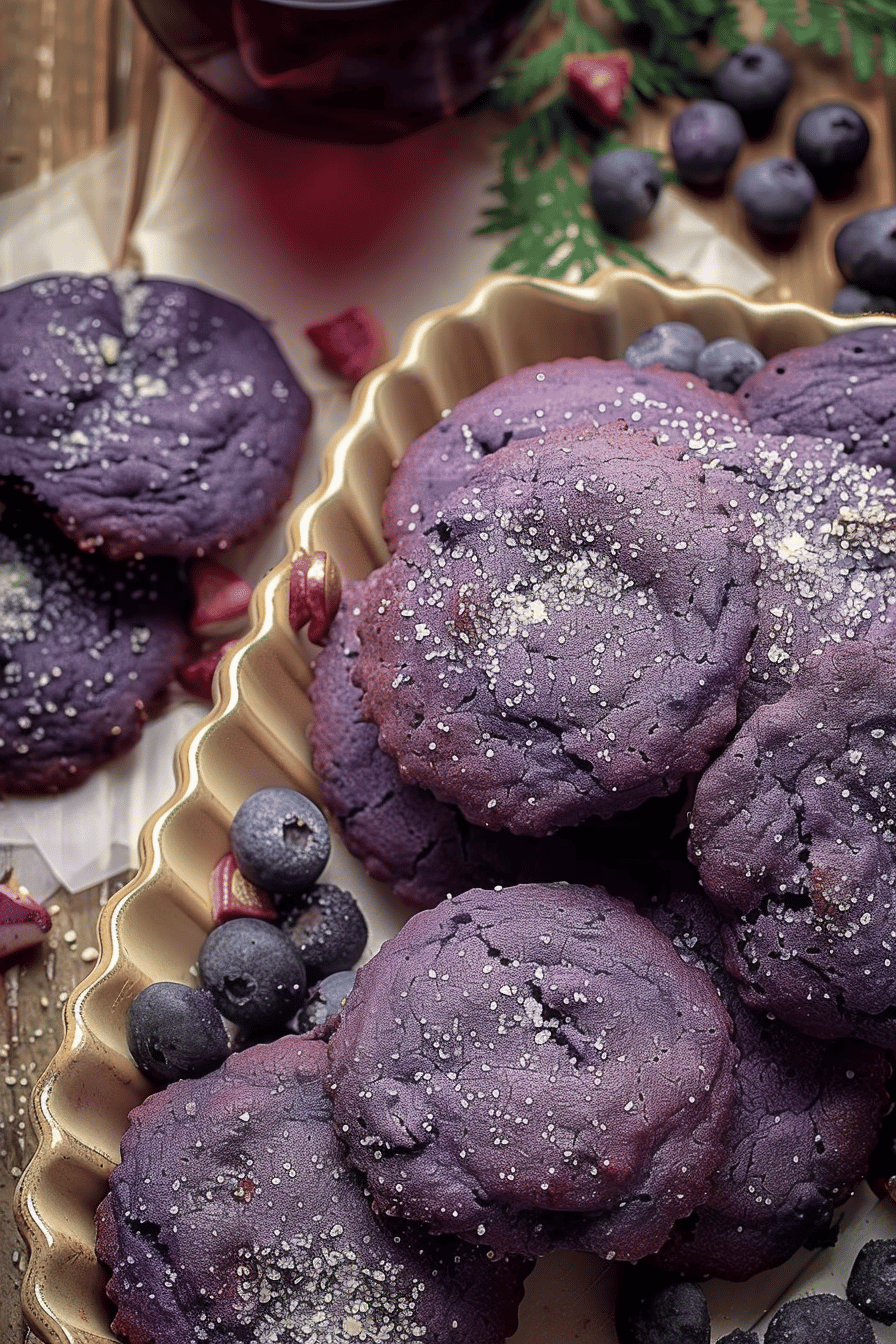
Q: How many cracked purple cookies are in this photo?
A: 11